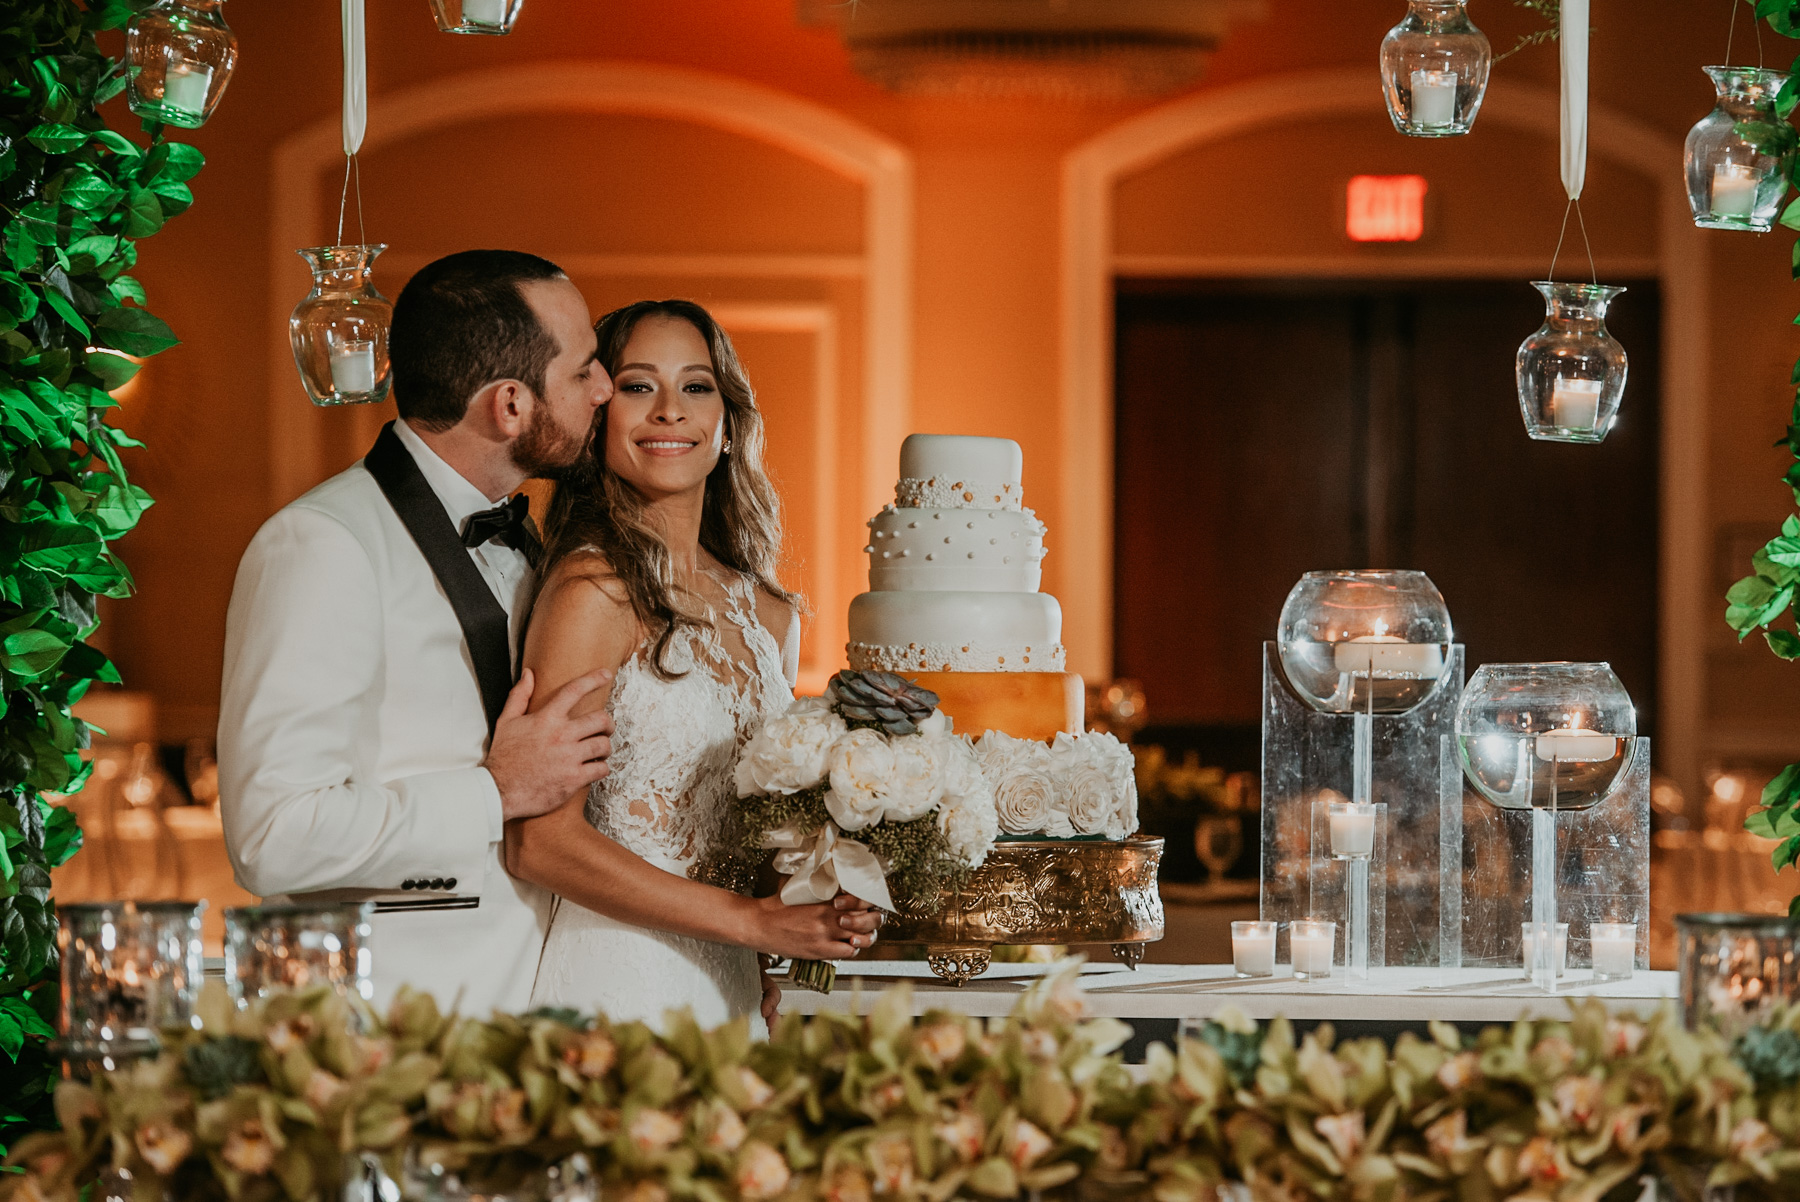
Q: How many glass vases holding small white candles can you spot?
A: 6